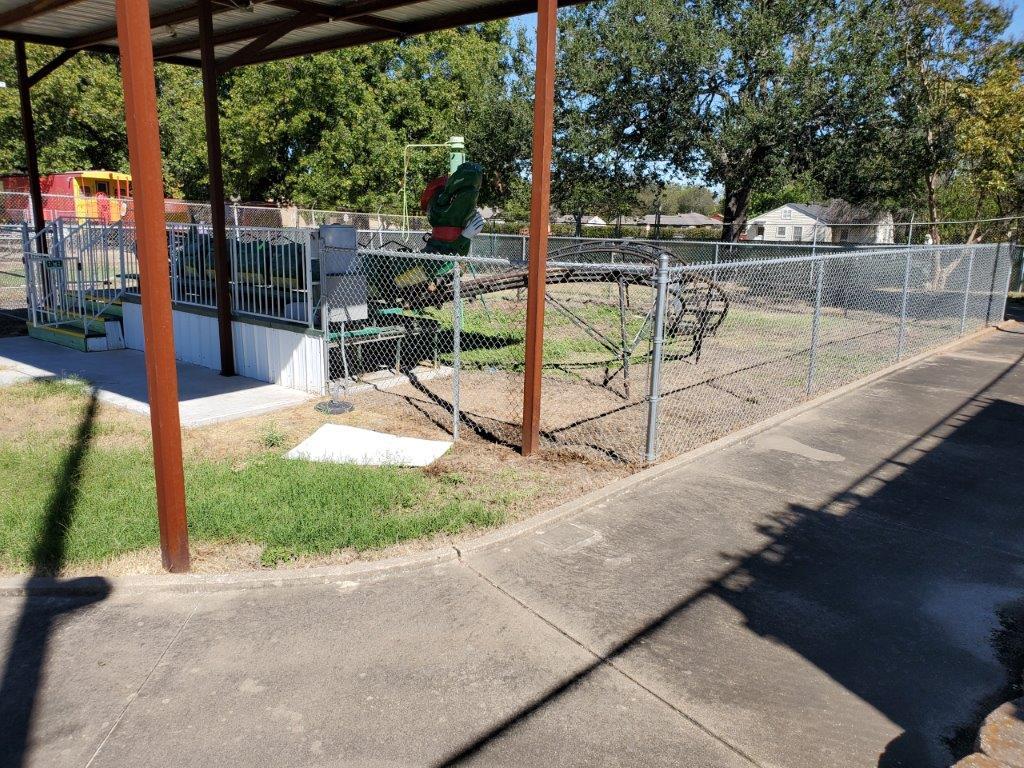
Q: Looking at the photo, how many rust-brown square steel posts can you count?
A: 4